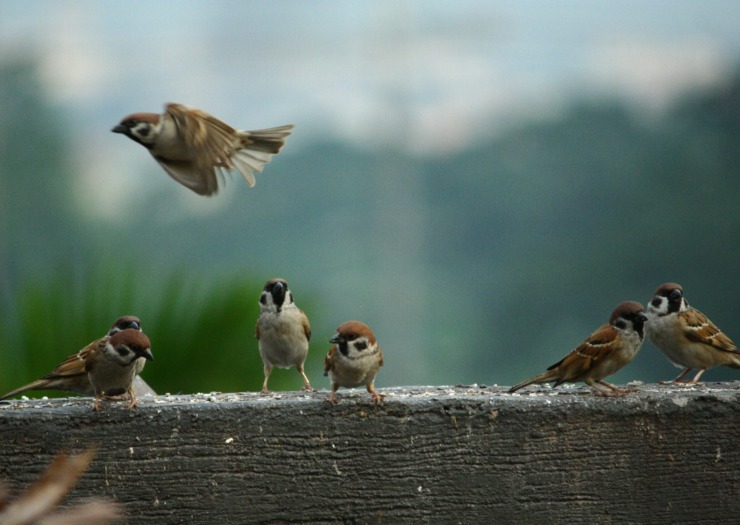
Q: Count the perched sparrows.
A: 6